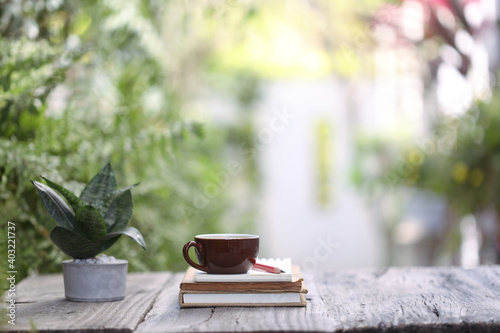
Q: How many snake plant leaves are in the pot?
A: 7